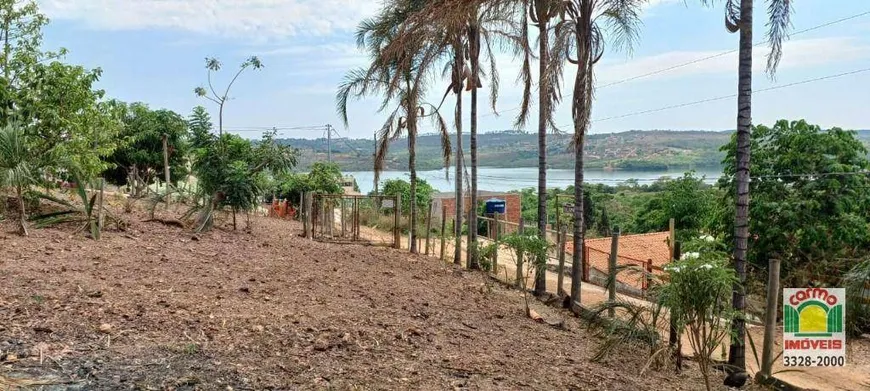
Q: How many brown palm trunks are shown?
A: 6